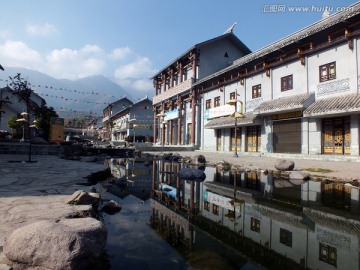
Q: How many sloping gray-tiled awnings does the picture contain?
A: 3